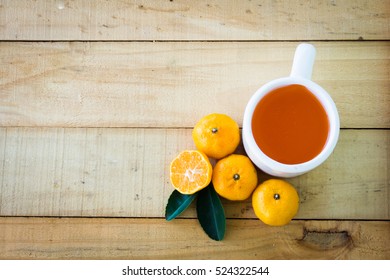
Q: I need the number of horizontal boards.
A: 4